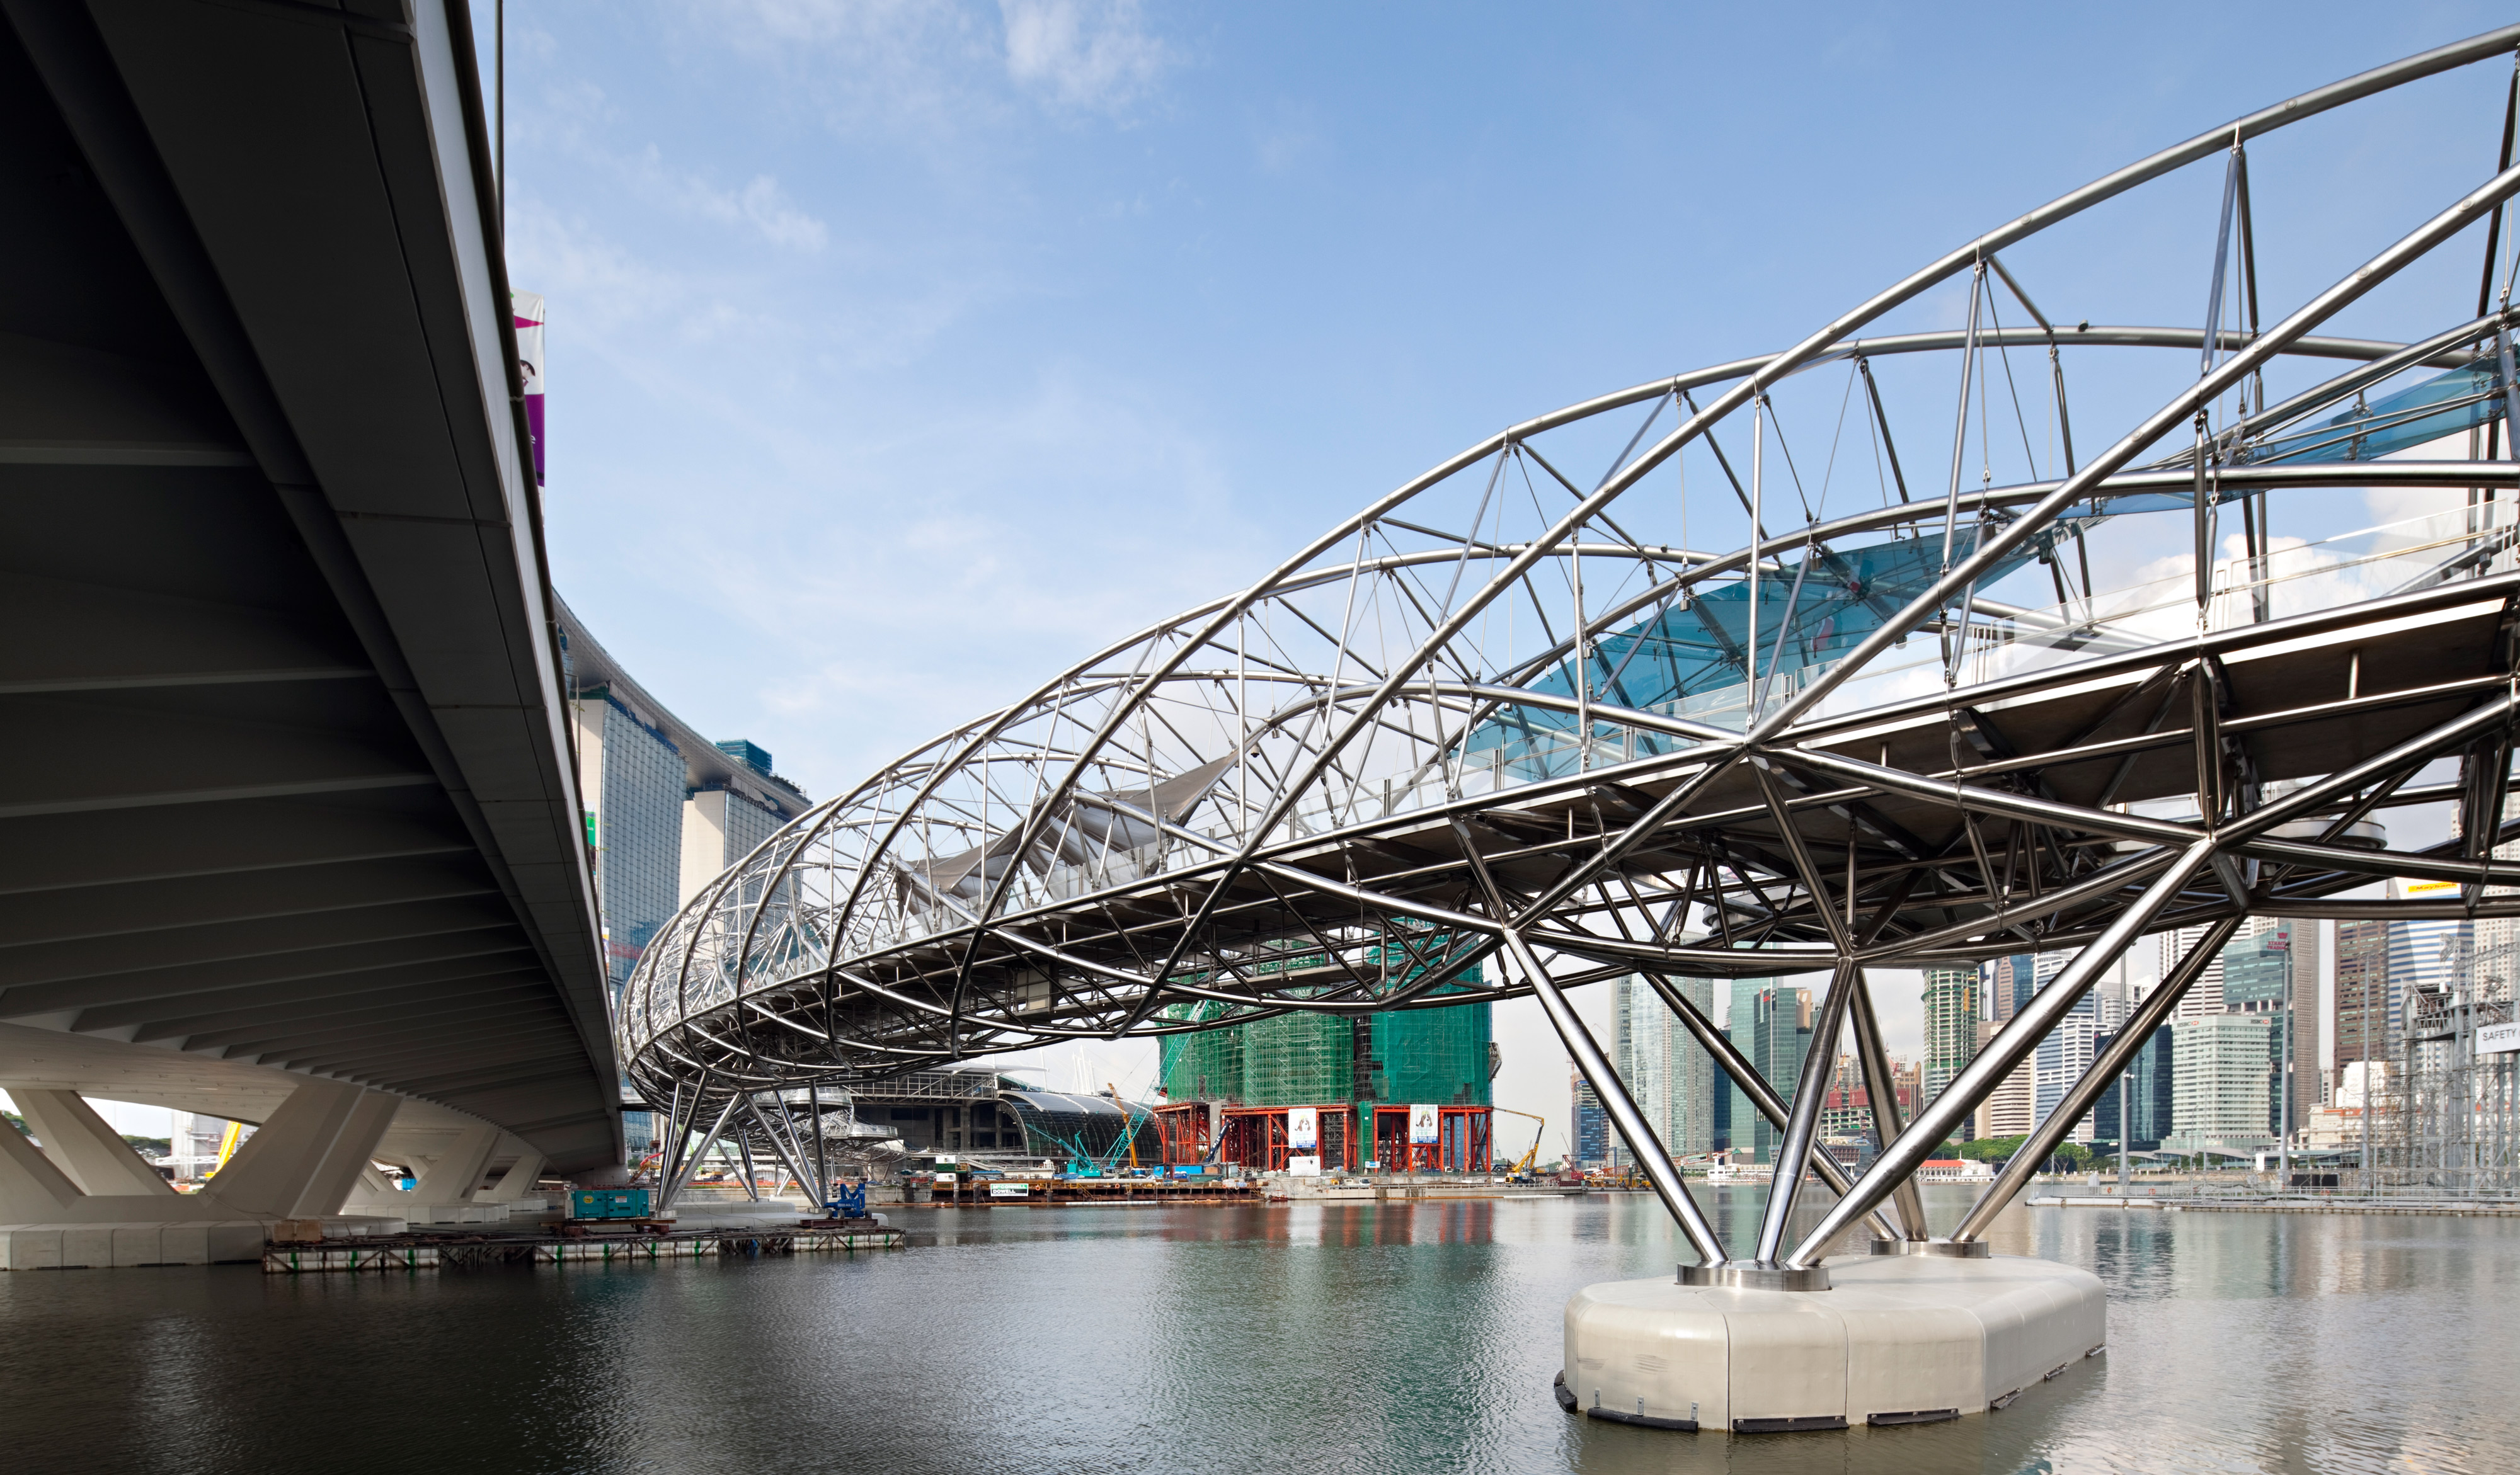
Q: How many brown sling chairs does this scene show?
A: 0